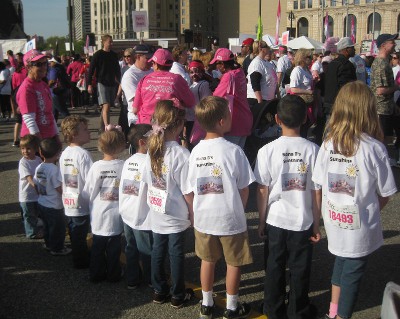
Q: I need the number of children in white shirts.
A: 9